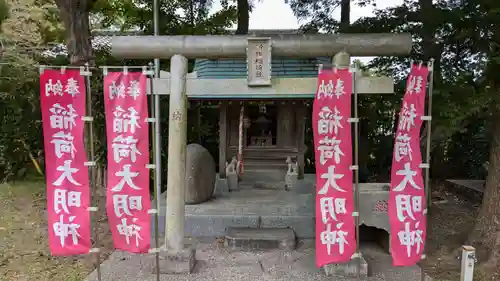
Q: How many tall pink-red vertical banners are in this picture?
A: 4